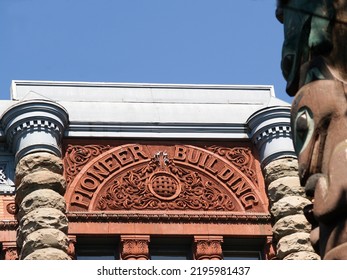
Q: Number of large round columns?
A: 2